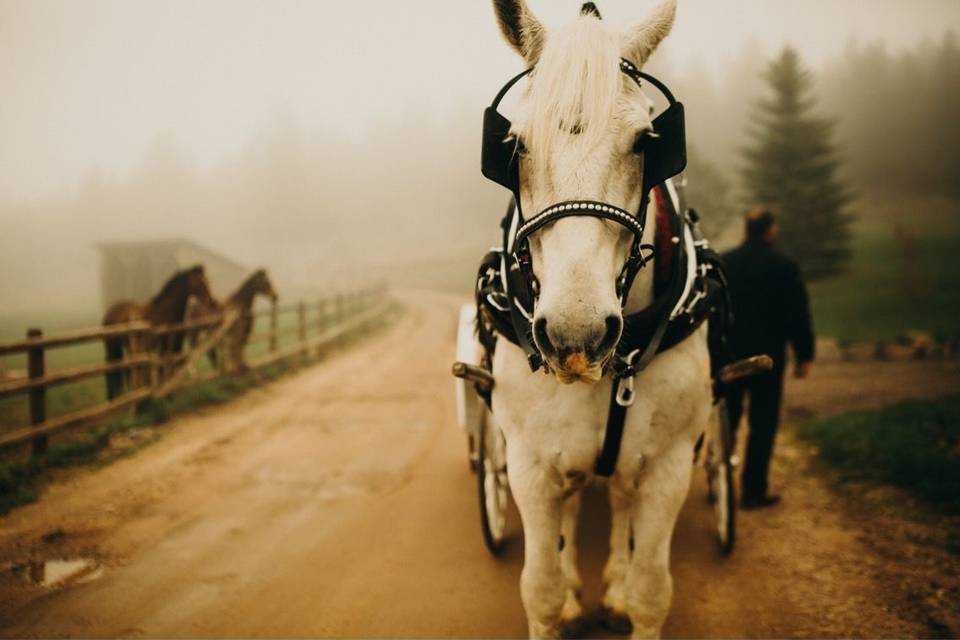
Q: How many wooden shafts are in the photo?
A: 2